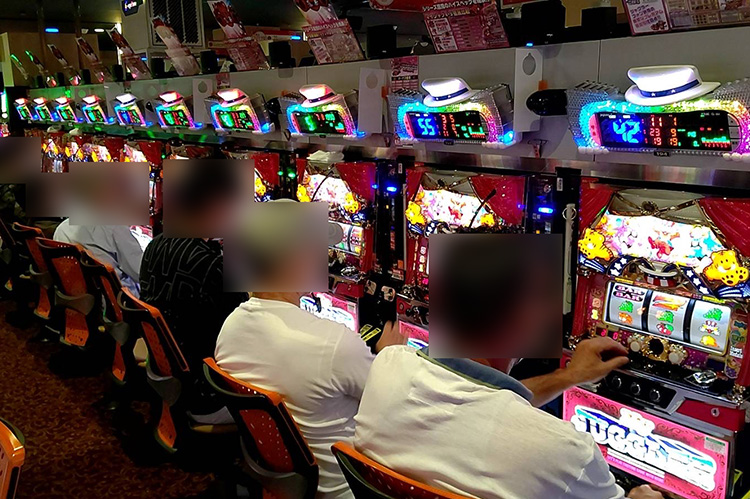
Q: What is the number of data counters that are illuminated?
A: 10